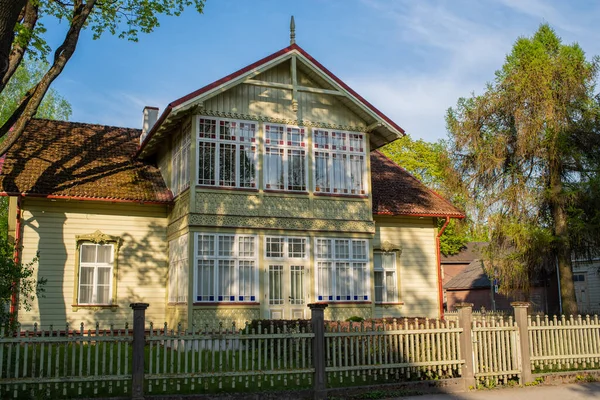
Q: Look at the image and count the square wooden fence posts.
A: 4